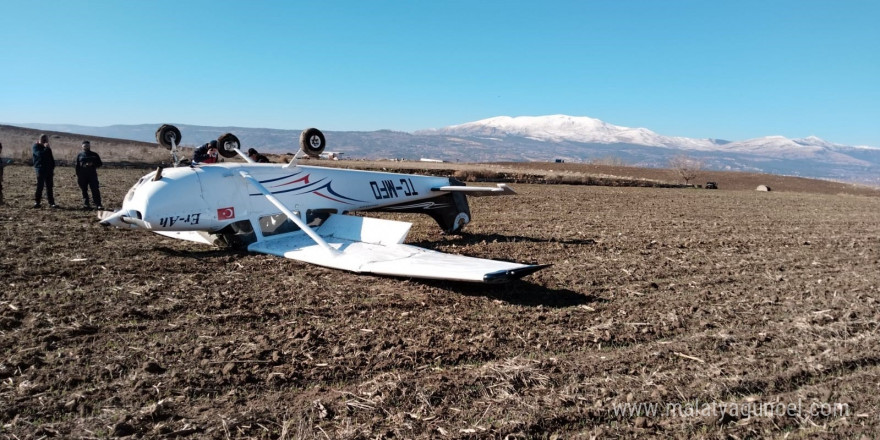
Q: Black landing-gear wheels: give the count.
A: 3